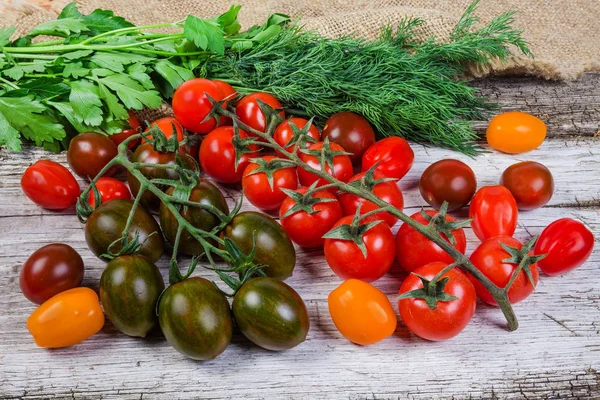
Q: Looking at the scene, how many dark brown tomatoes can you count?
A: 5